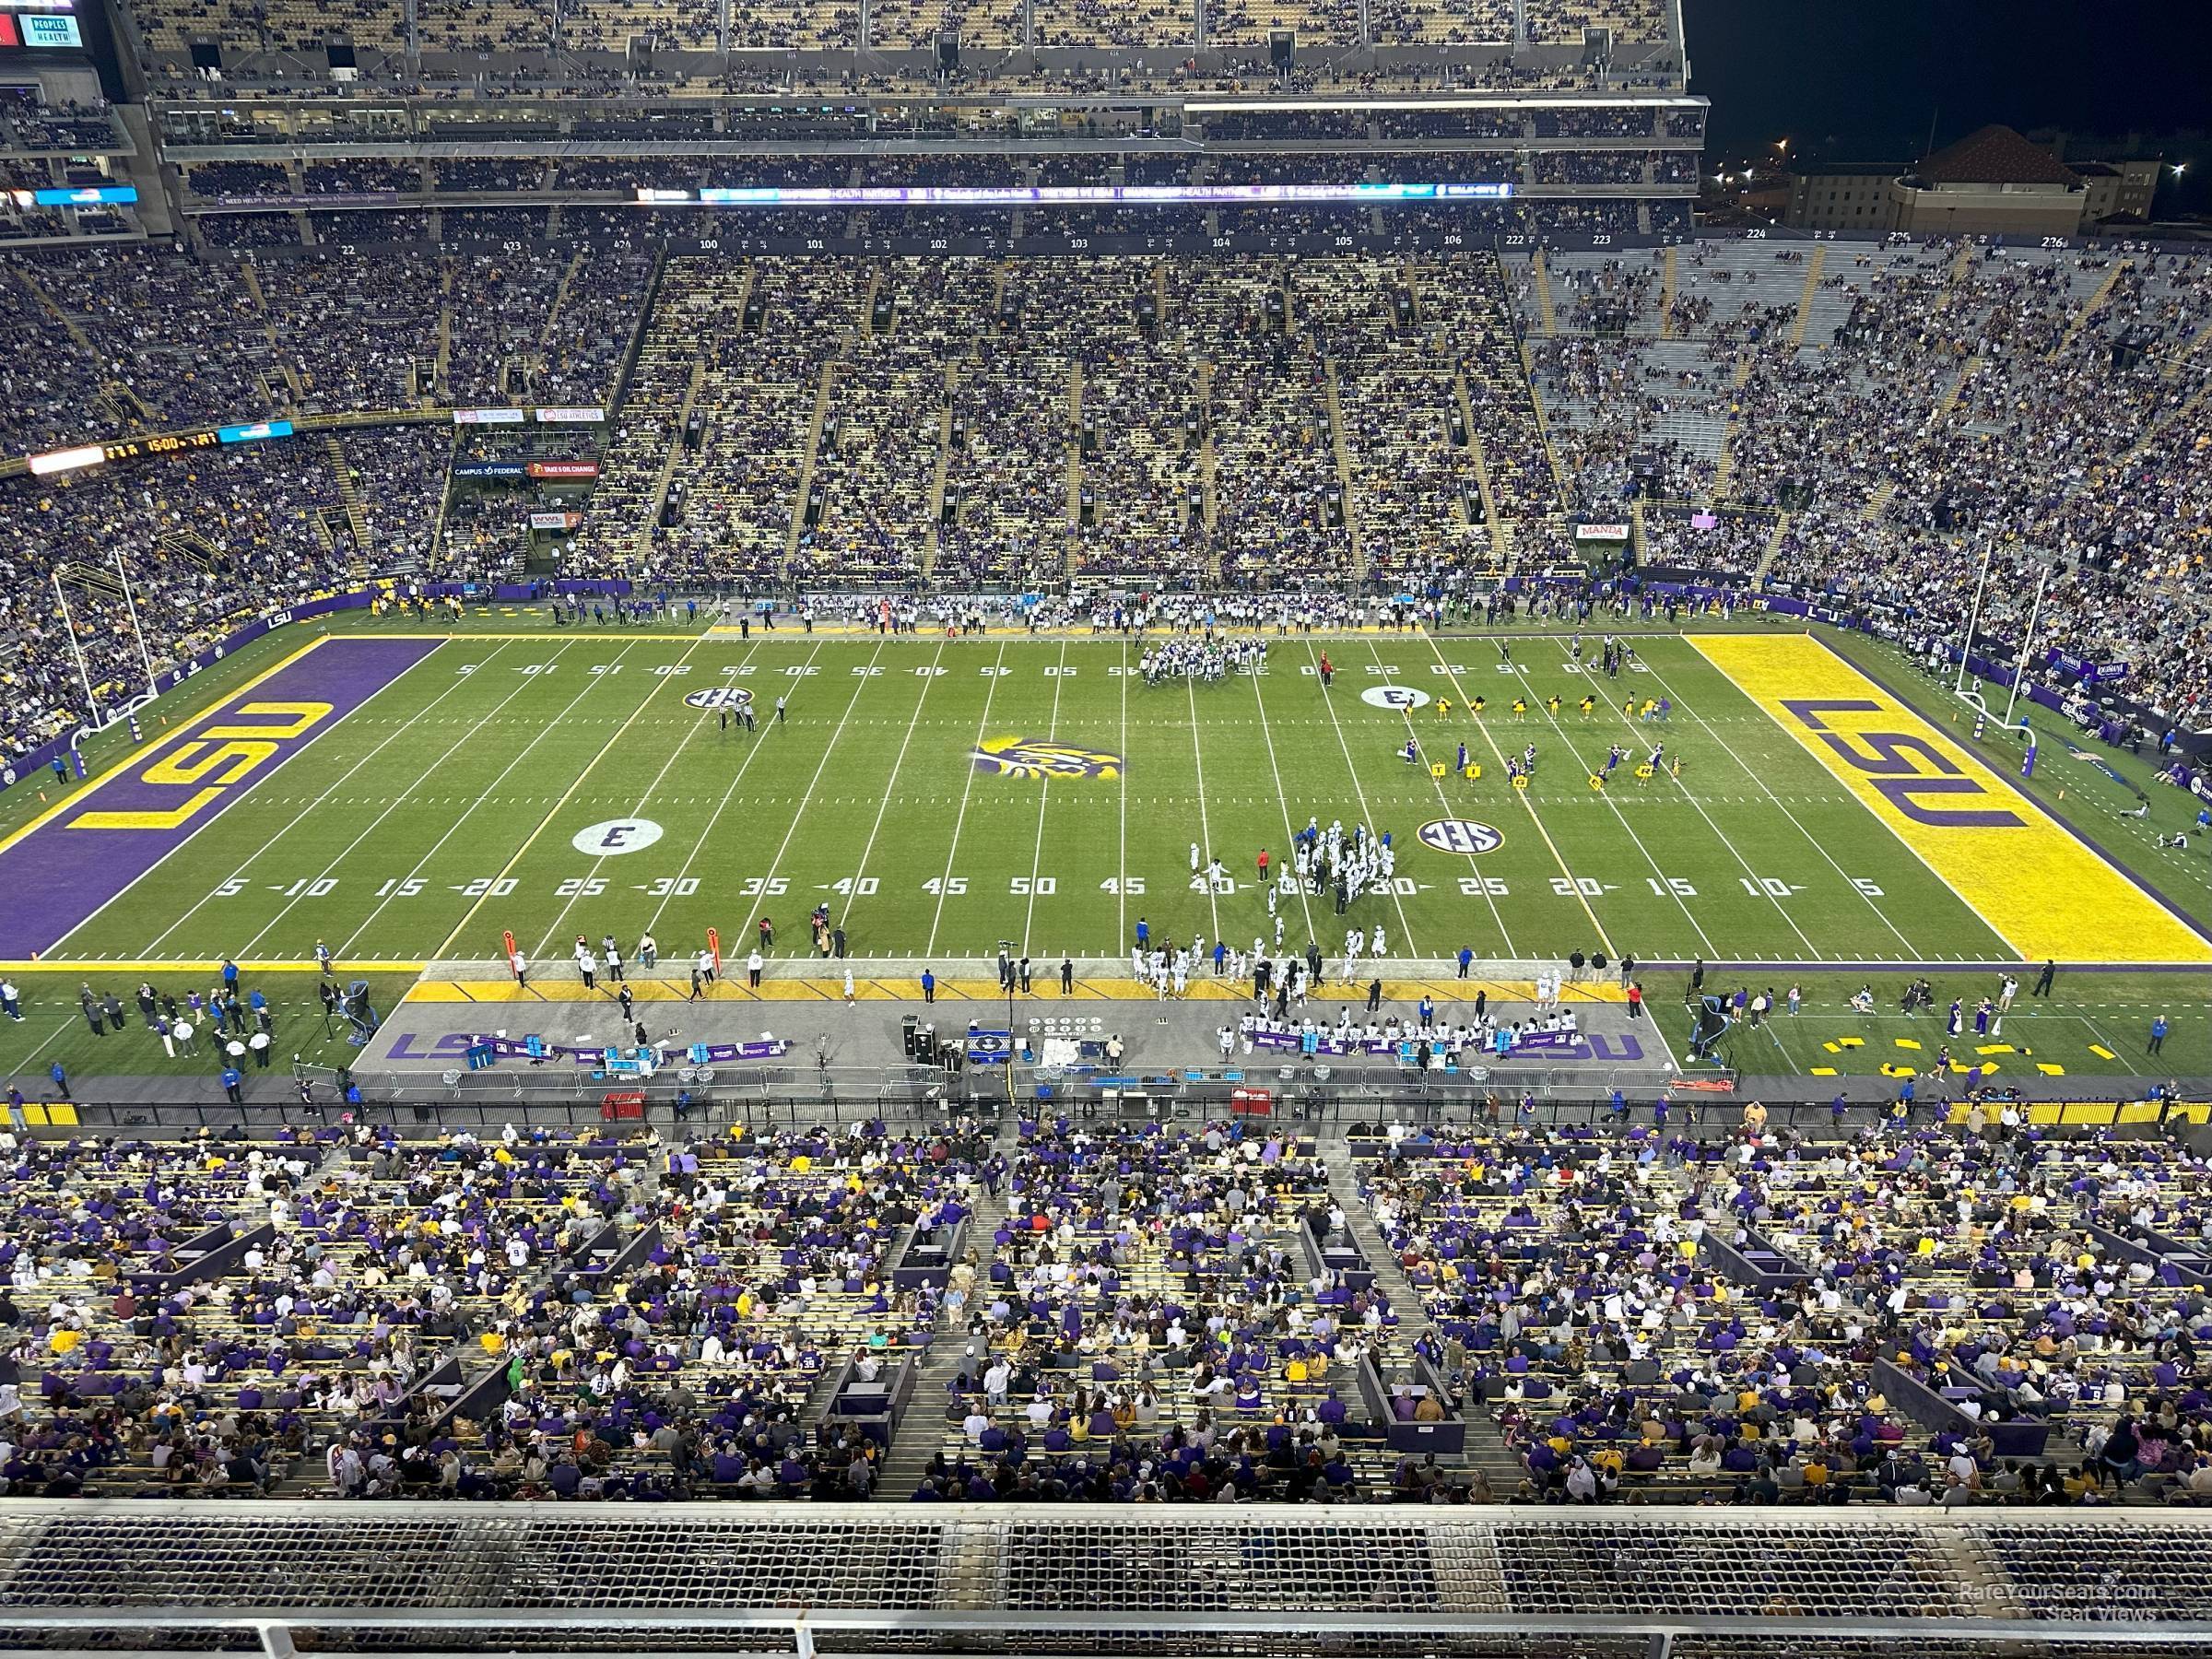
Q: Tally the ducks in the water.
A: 0